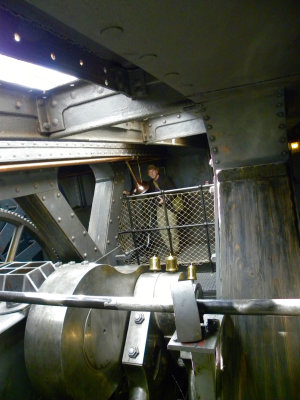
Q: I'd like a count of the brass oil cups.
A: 3